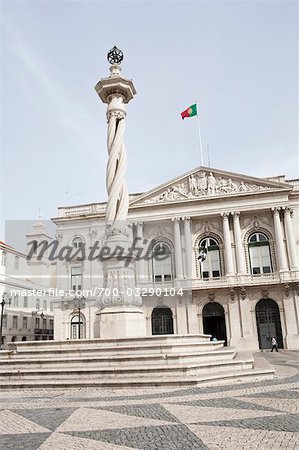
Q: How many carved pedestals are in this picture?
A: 1